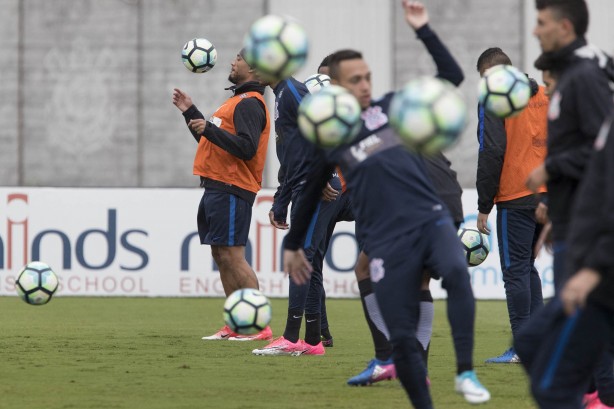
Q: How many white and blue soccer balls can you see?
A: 9